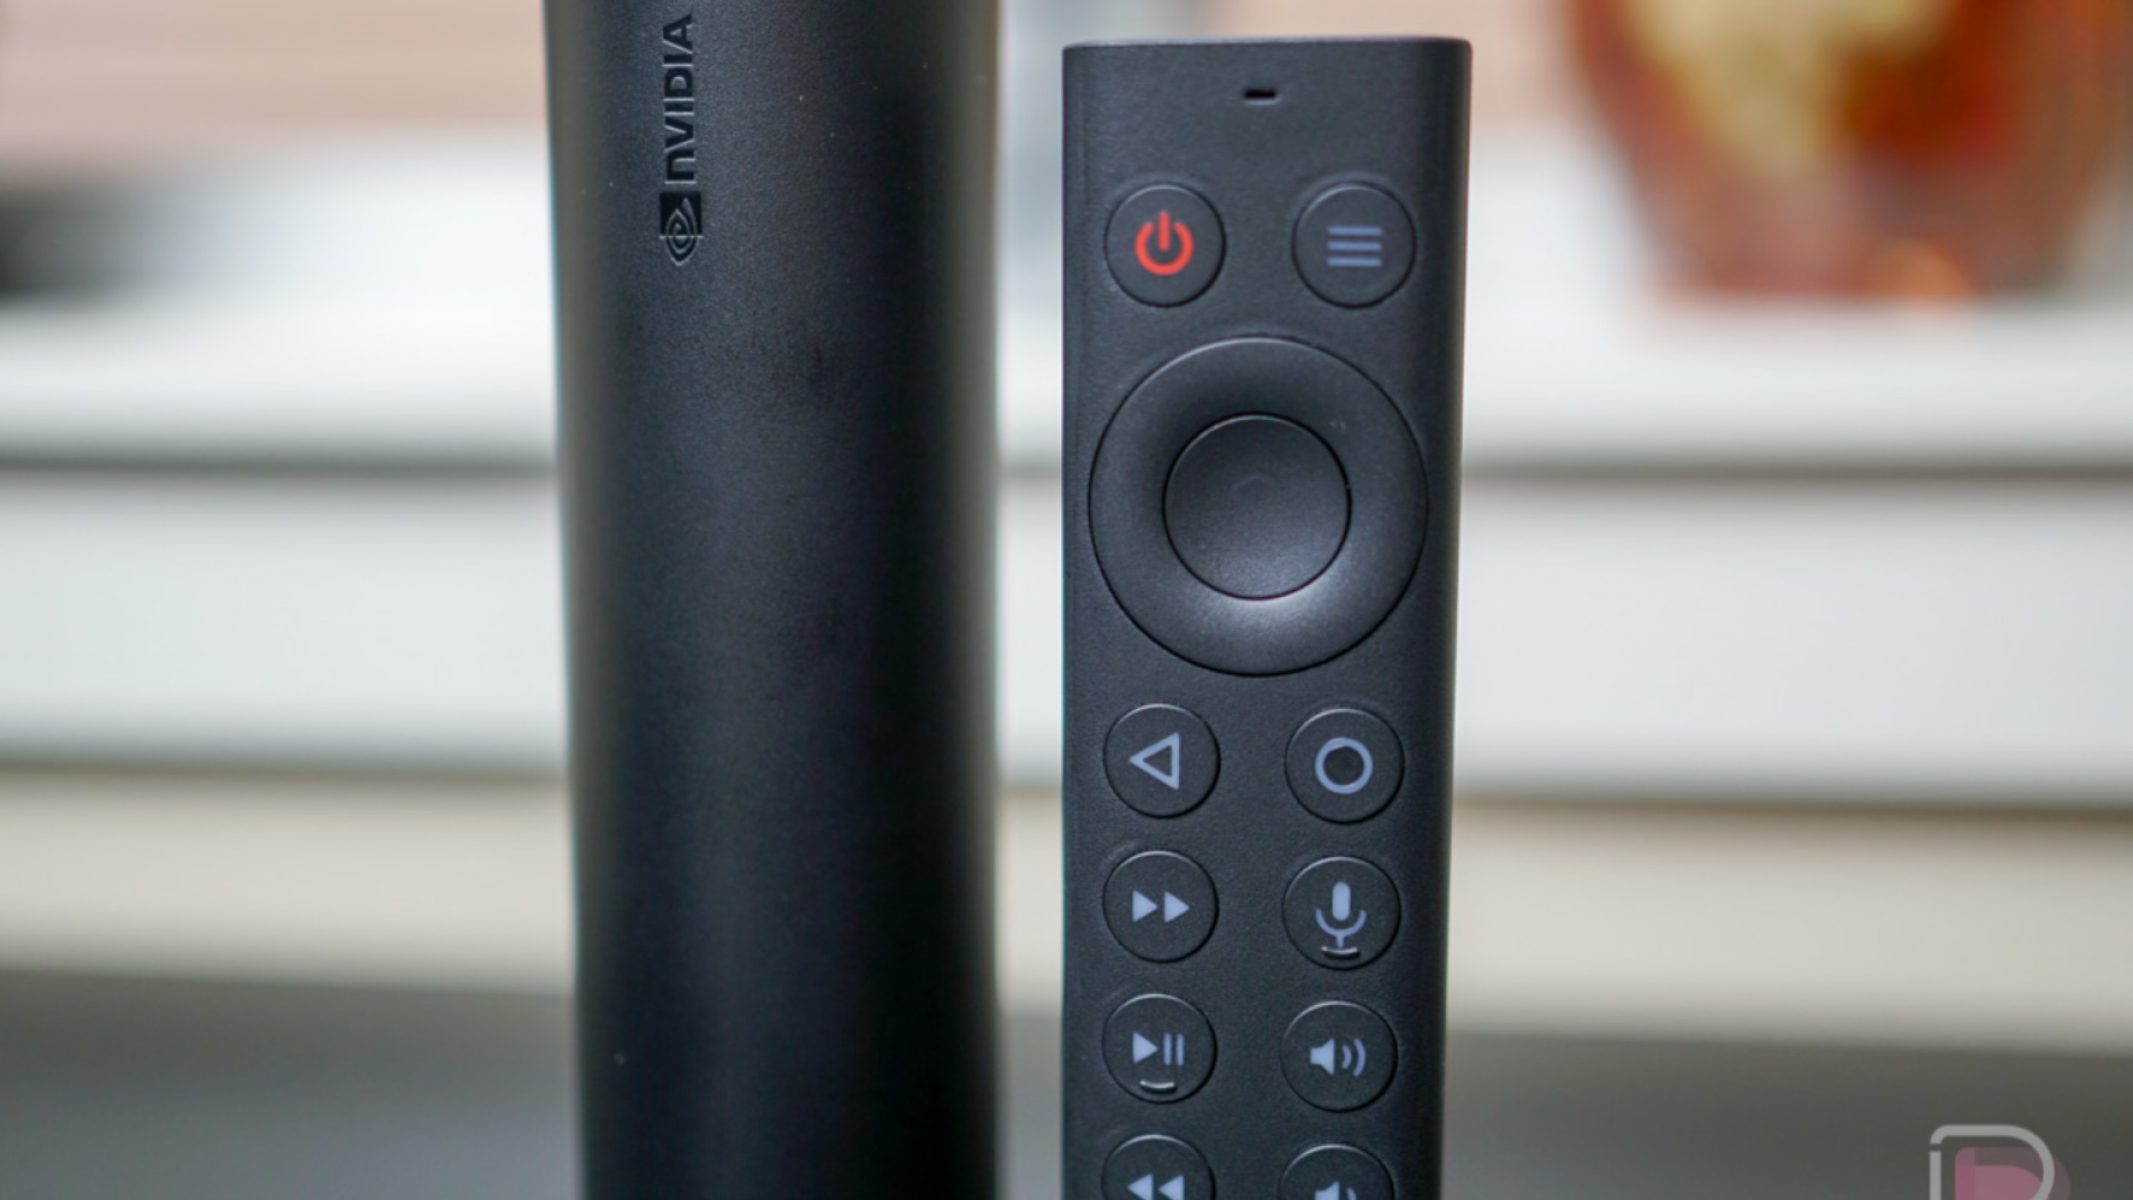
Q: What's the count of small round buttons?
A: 10